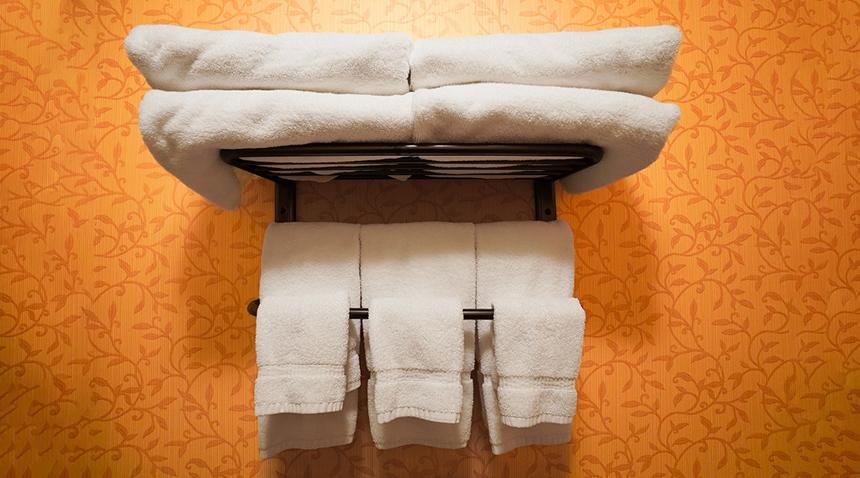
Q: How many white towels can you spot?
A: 10